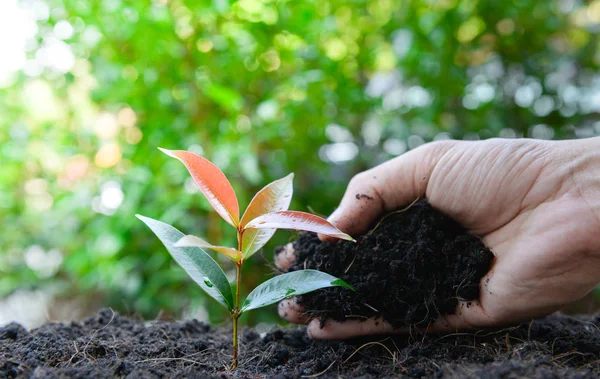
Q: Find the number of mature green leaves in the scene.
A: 2